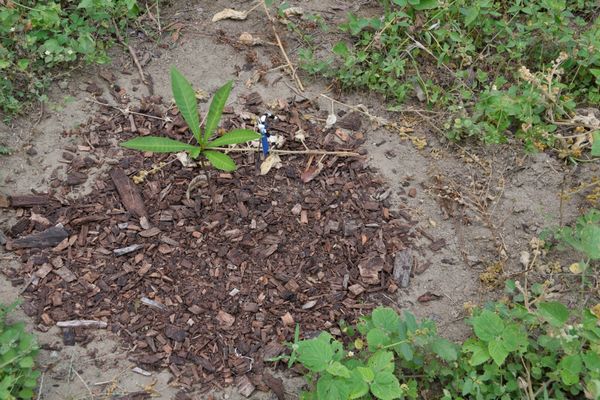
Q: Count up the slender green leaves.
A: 5